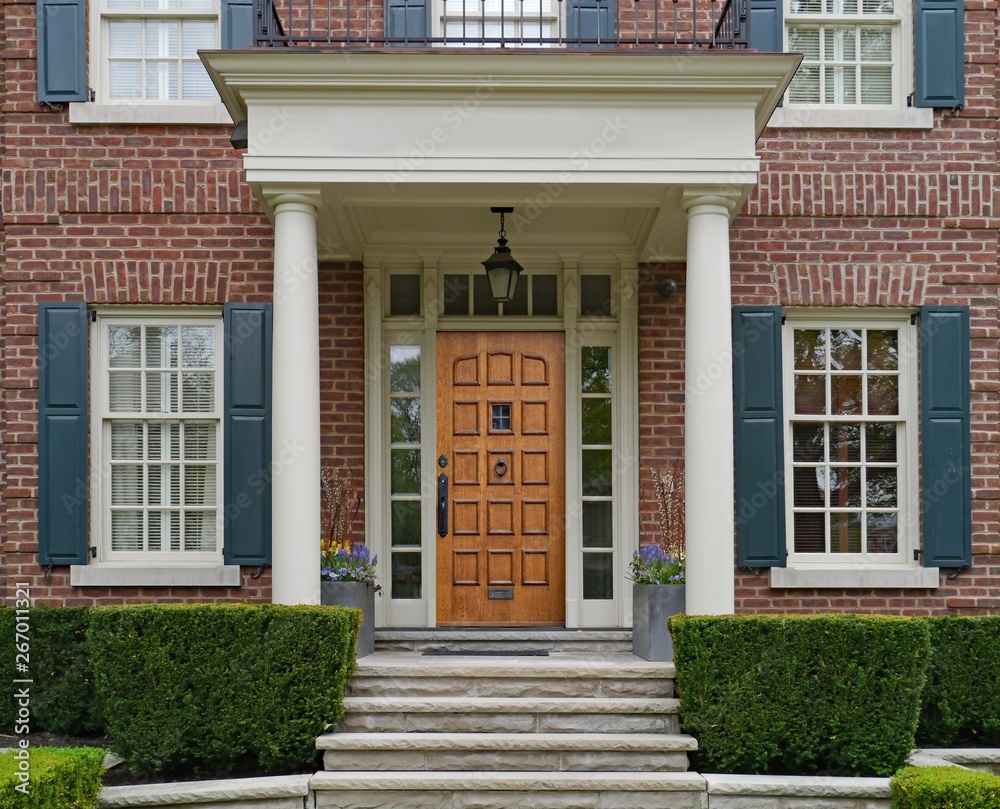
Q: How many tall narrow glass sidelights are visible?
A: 2